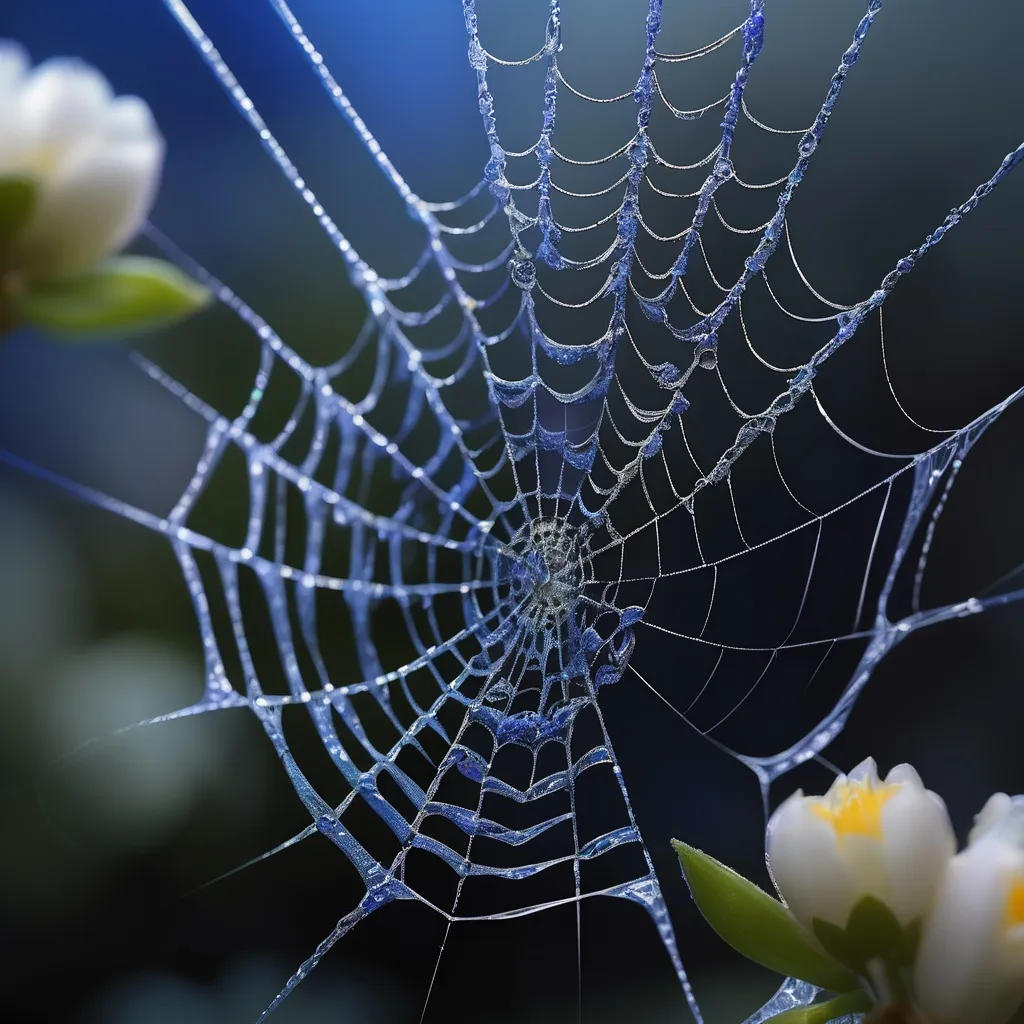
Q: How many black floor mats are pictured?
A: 0